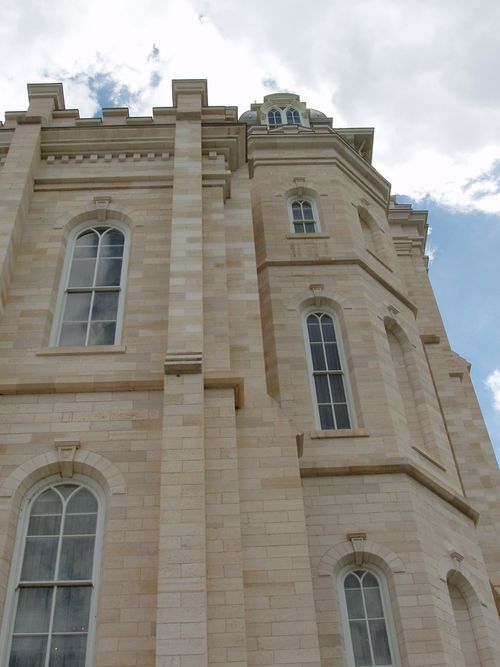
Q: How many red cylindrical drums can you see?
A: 0